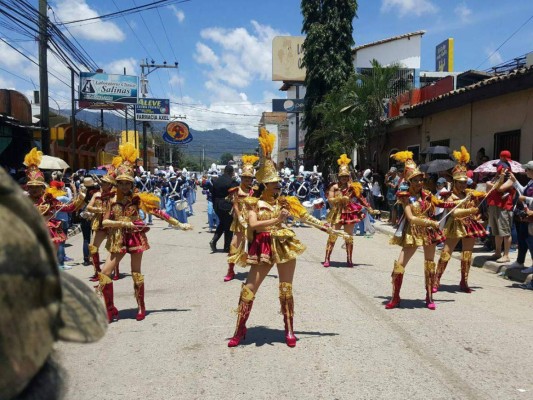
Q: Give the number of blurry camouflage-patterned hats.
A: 1